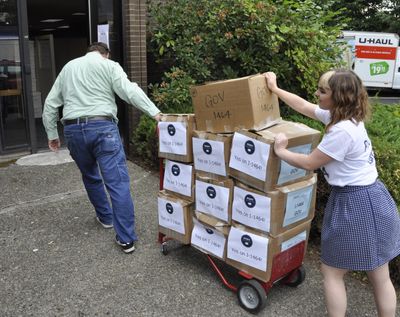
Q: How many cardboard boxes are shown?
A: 10